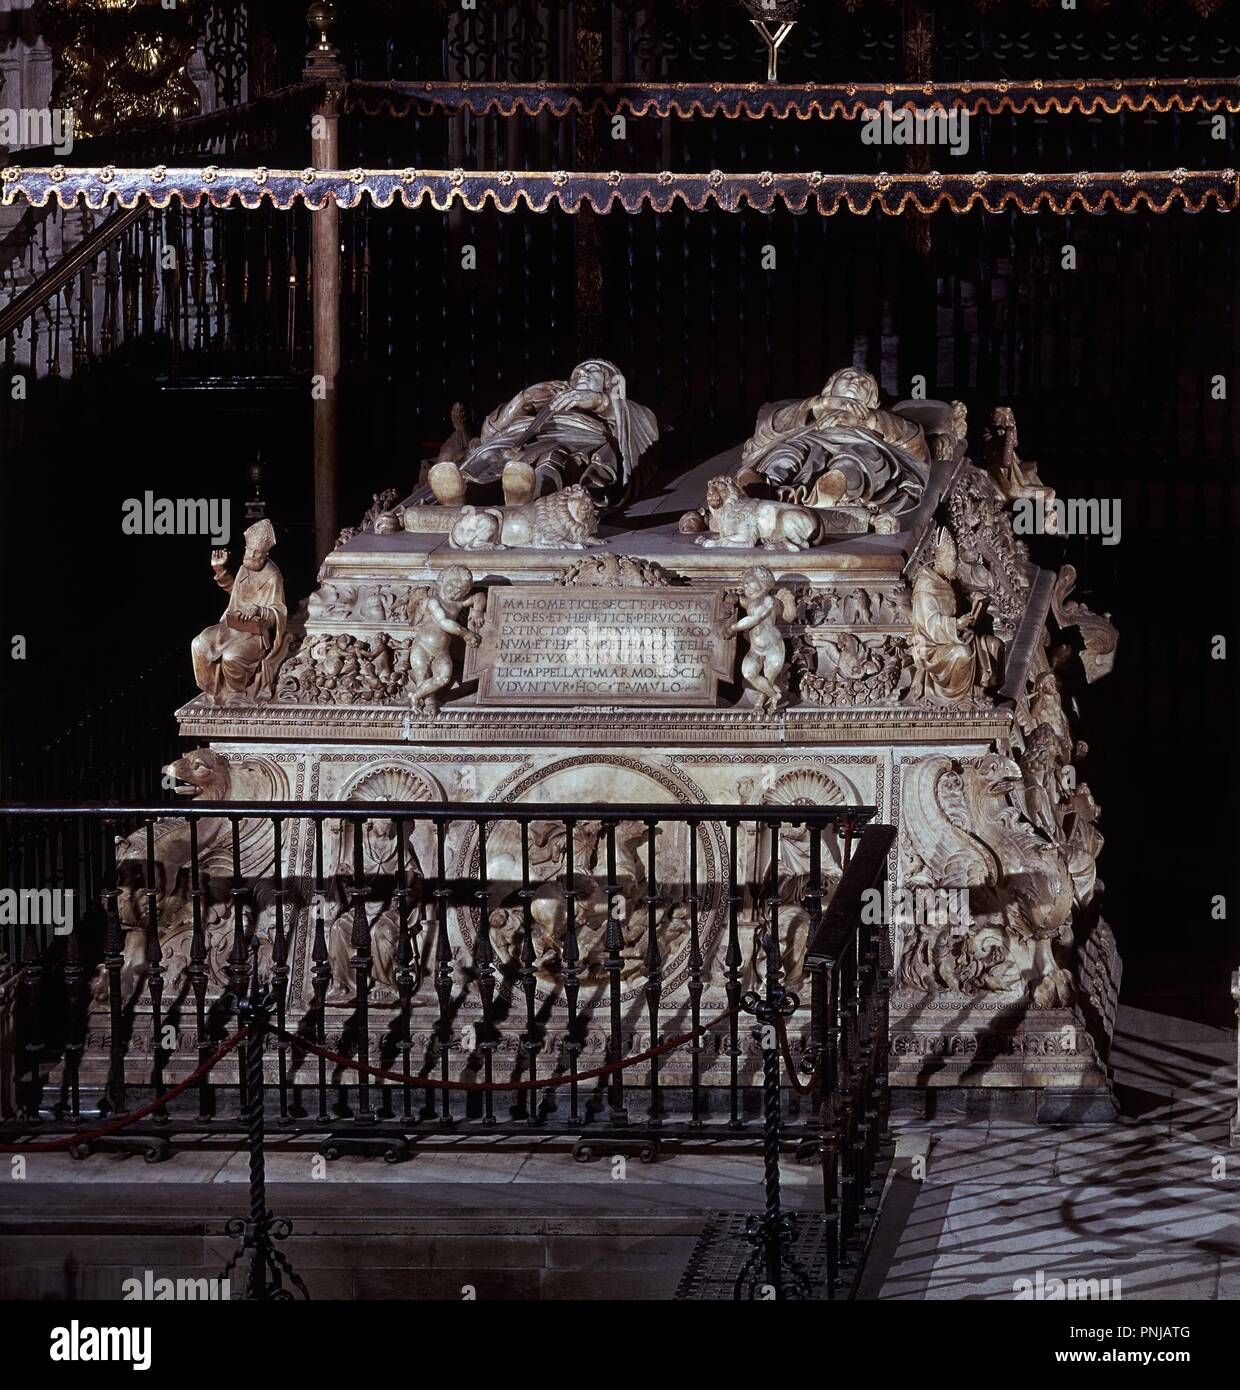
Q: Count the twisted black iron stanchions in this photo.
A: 2